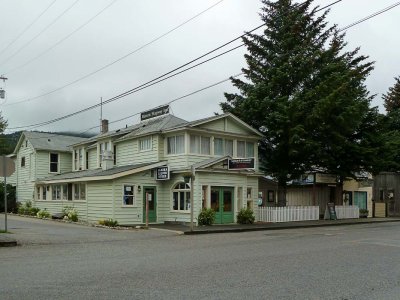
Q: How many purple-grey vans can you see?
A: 0